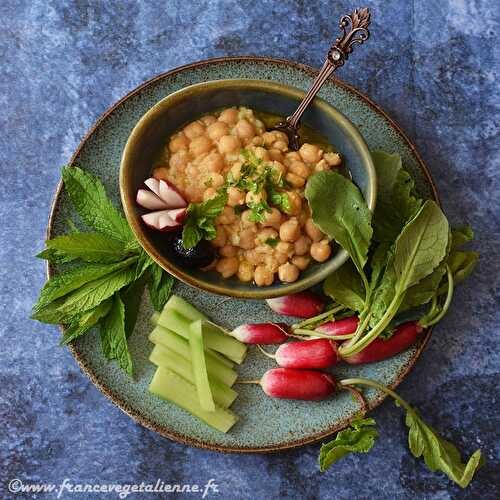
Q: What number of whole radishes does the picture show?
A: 6